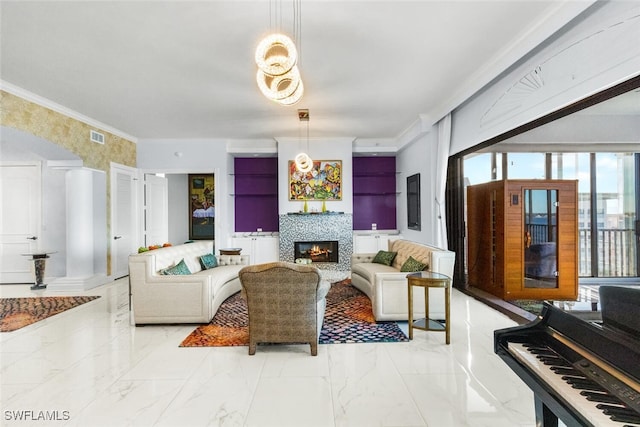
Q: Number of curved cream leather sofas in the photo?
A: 2